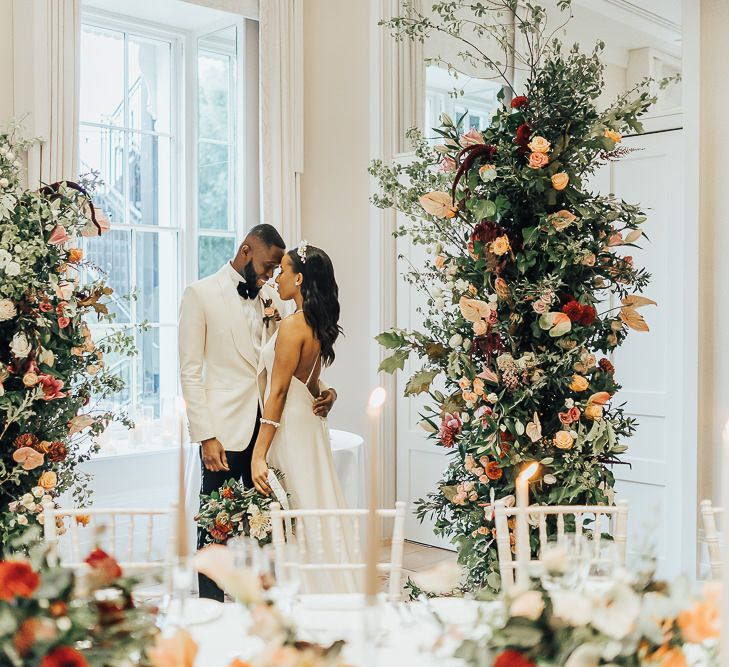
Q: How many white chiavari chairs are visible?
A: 4